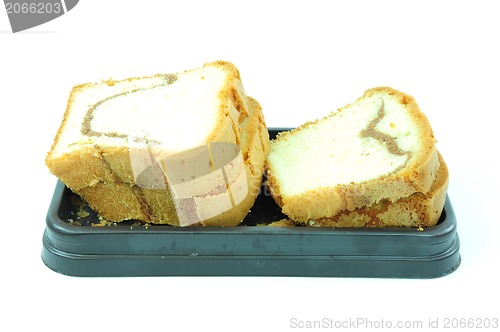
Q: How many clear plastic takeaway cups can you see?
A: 0